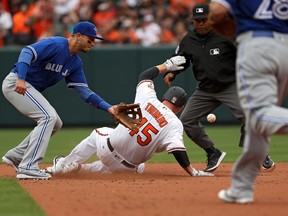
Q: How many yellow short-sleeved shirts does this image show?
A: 0